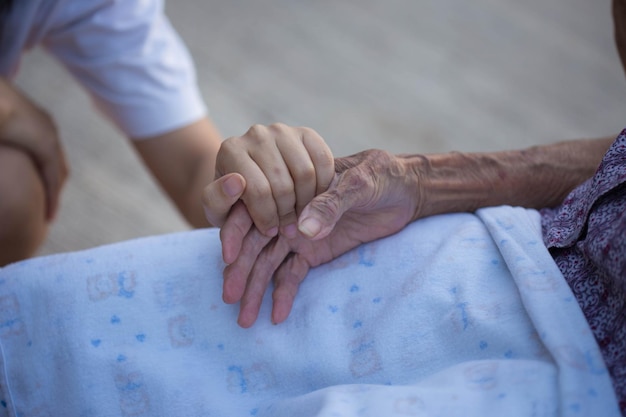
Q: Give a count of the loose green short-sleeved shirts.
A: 0